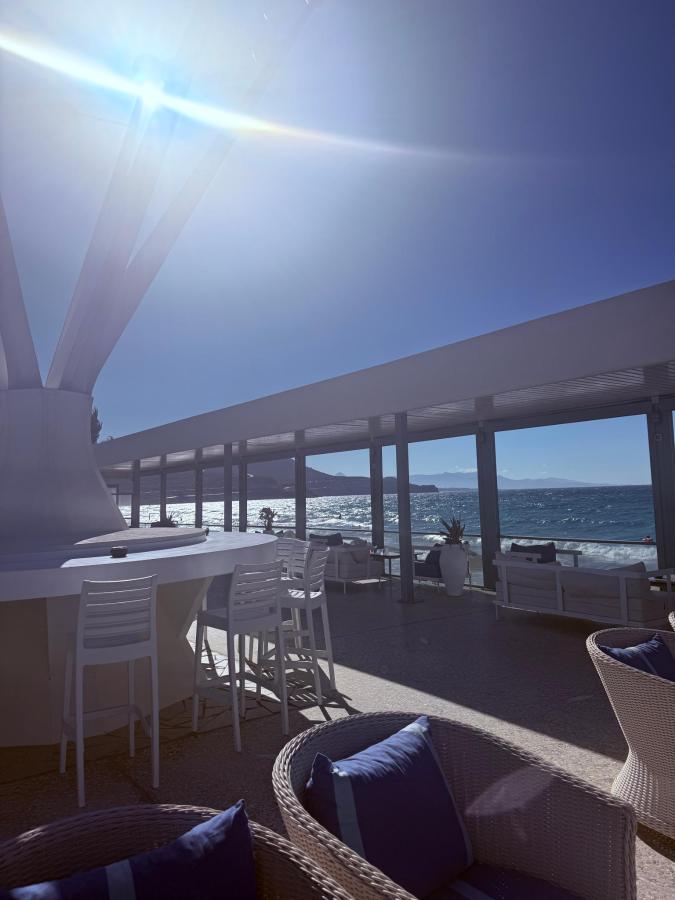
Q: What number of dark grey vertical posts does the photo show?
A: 10